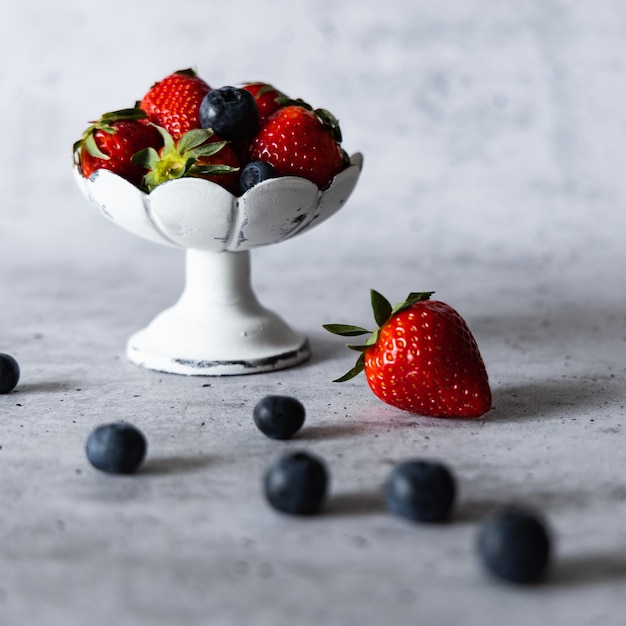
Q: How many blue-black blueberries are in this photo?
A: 8